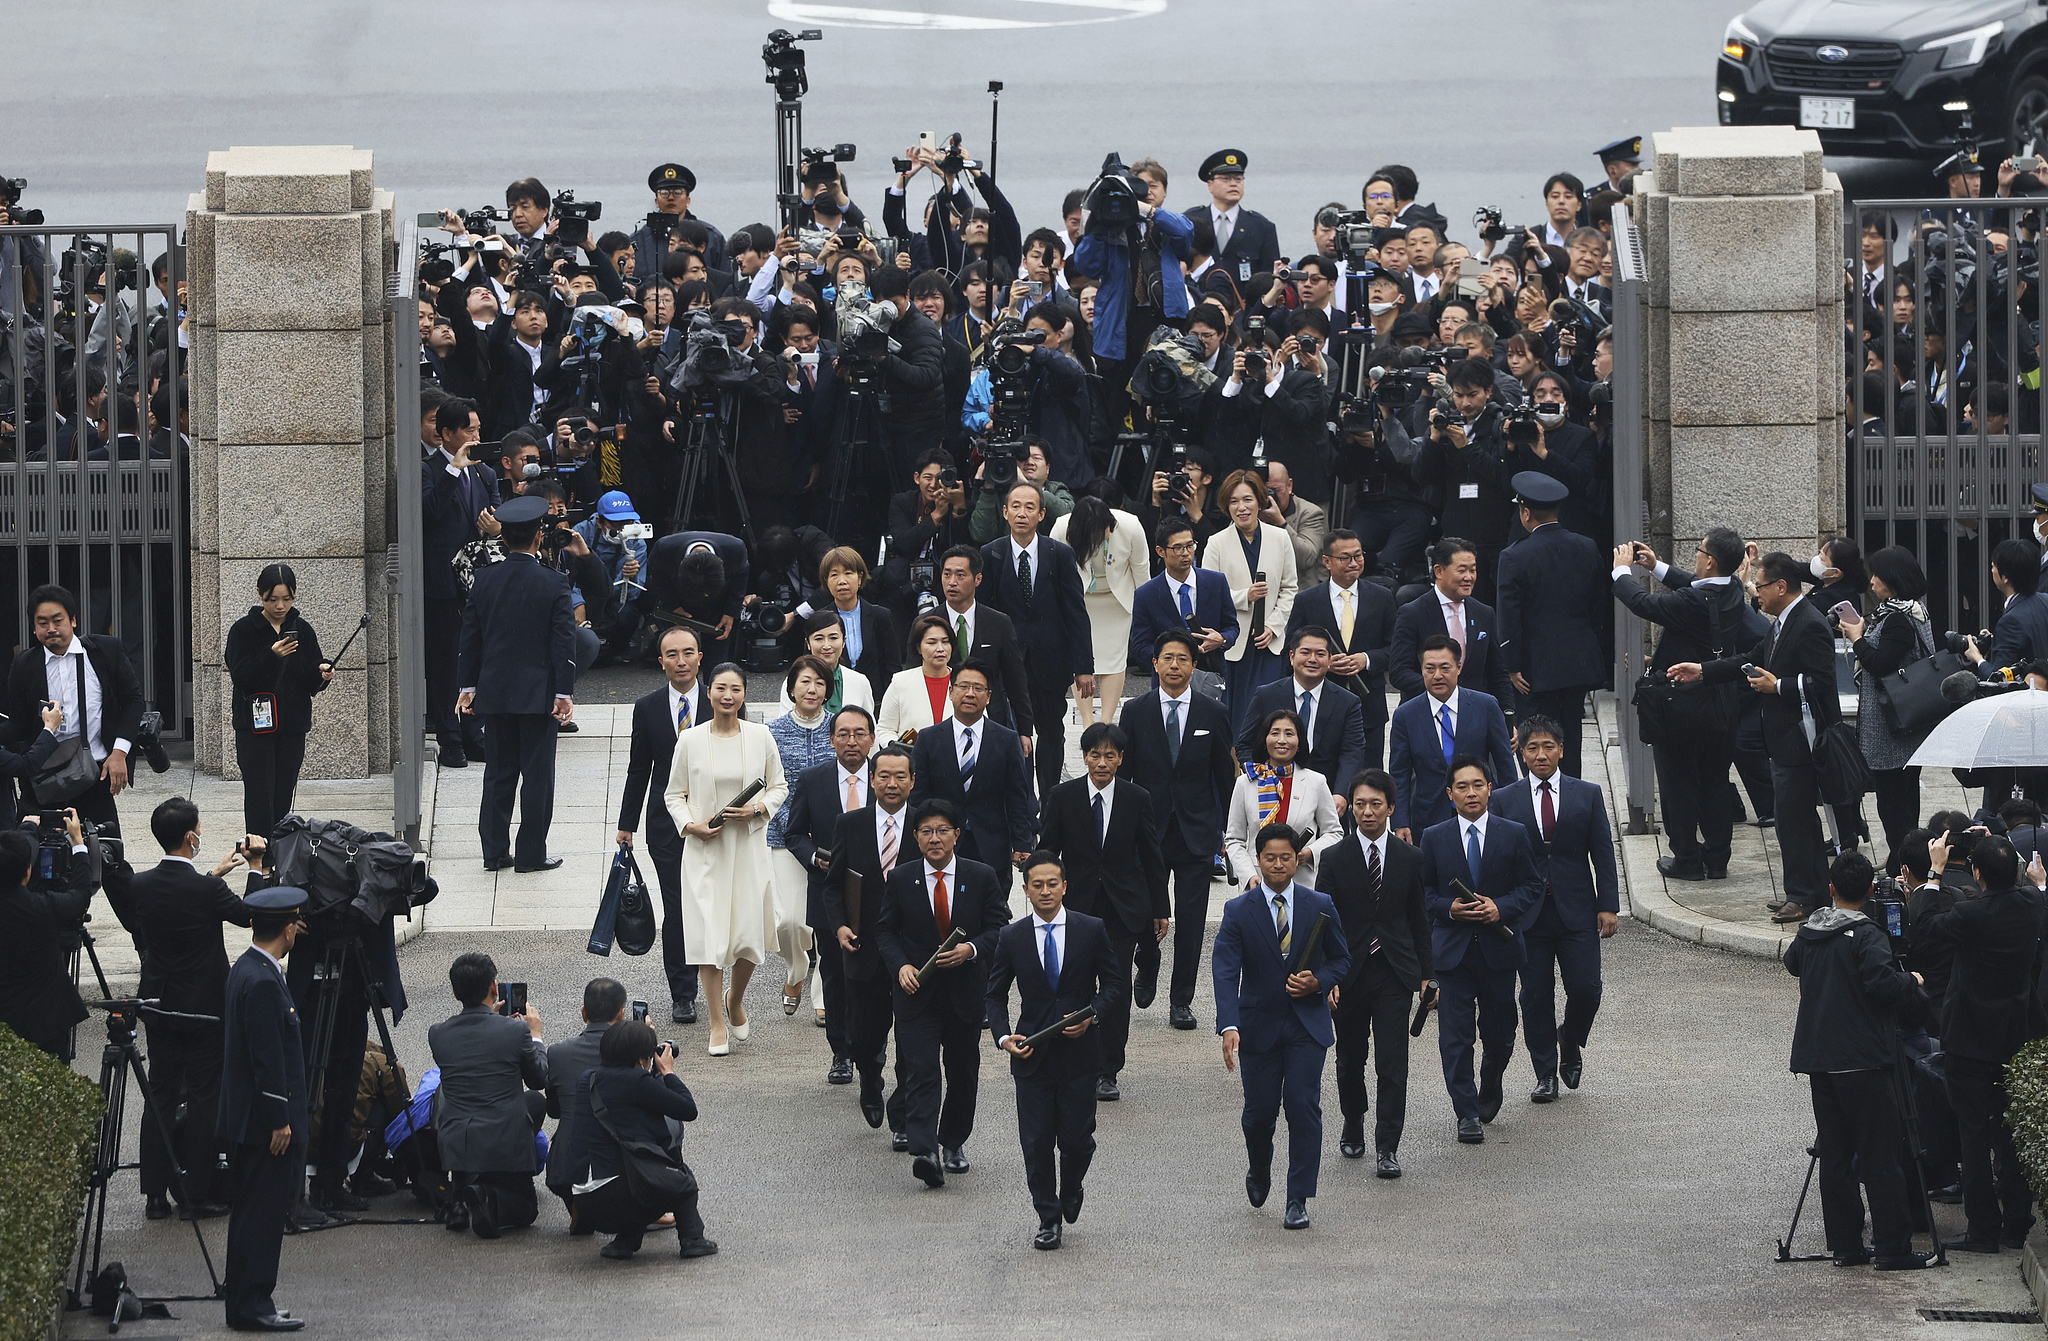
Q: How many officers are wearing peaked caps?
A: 8